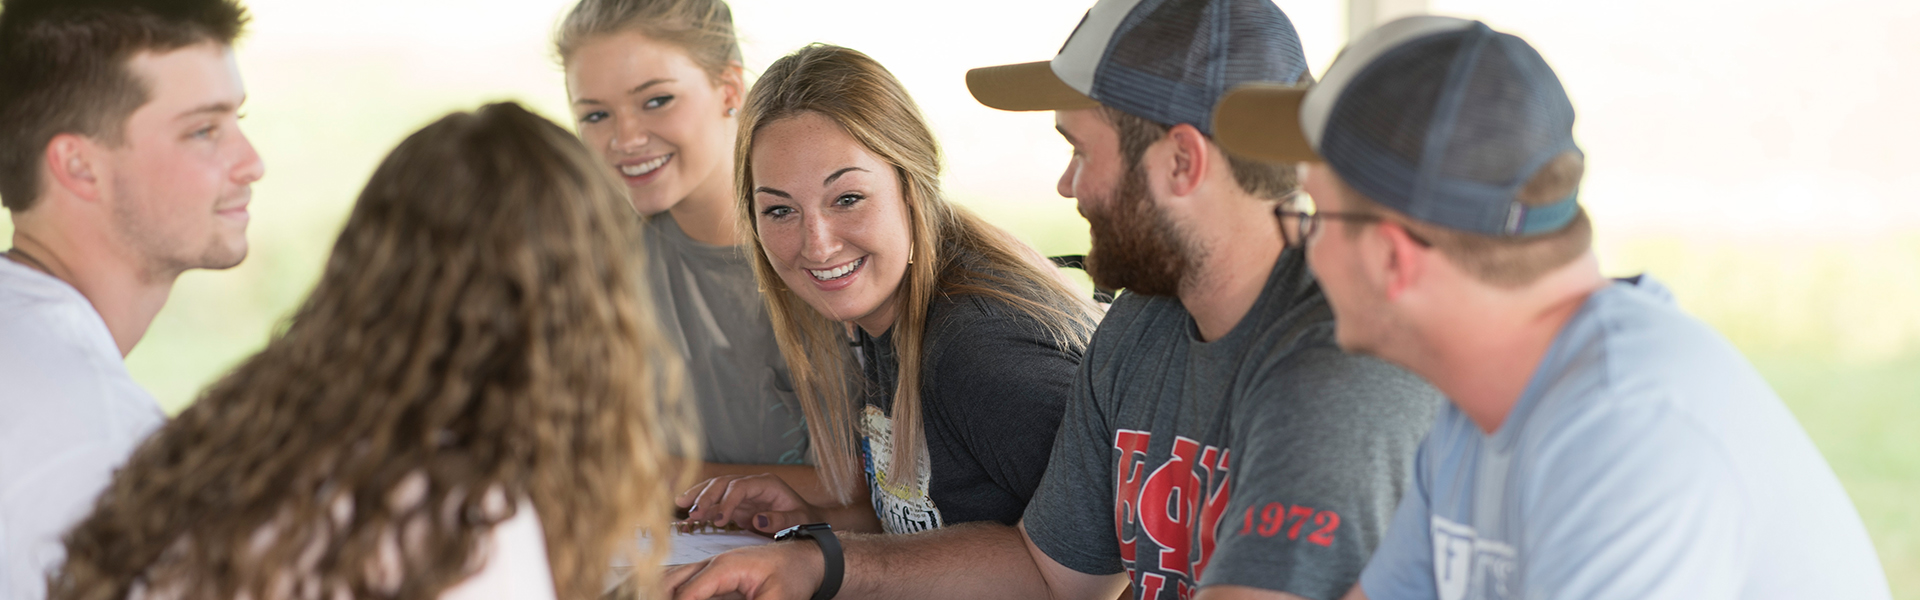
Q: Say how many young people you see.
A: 6